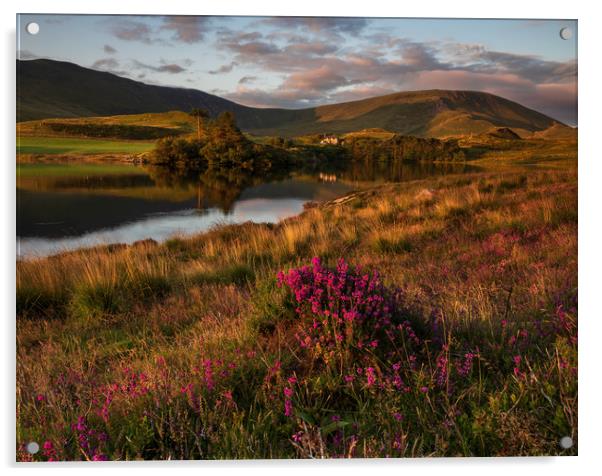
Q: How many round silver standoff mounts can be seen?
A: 4